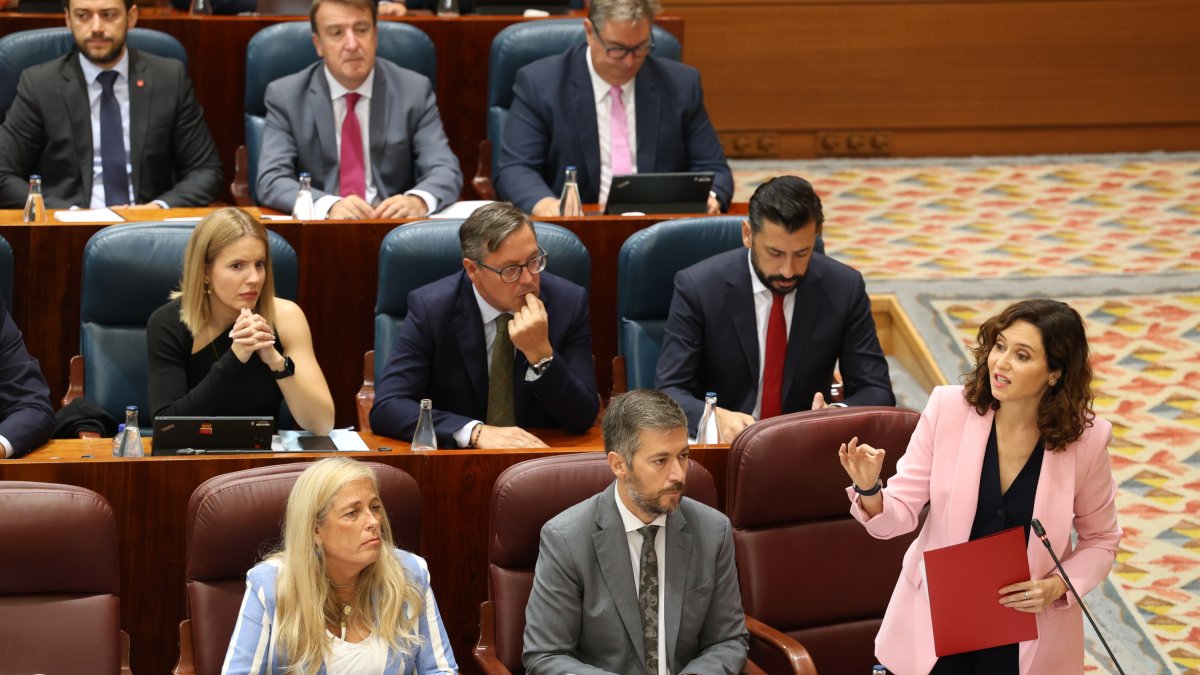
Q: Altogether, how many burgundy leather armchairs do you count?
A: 4